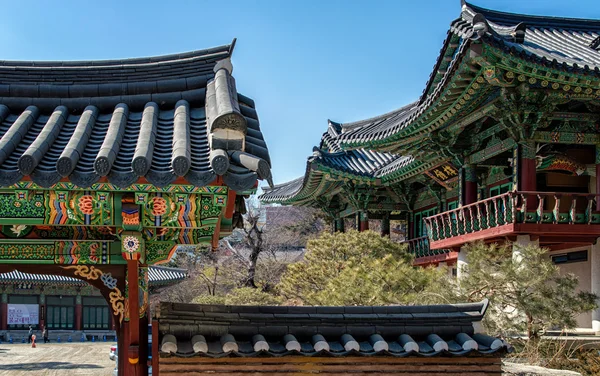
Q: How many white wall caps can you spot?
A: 12